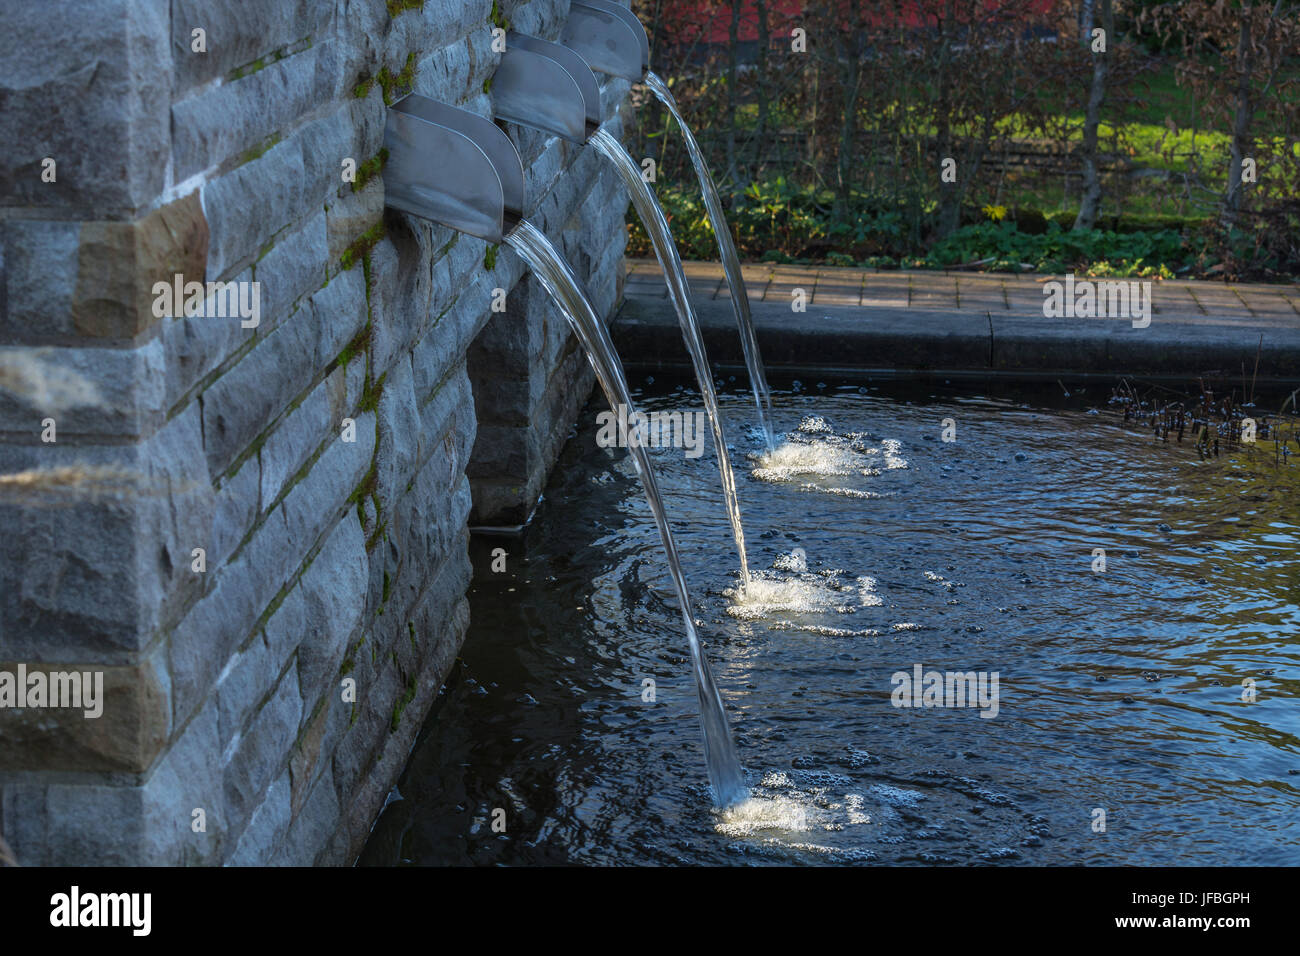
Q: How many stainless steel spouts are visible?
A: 3